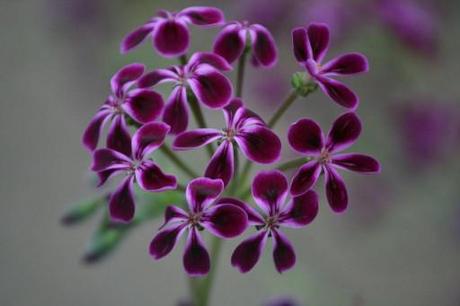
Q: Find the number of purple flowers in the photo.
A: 10